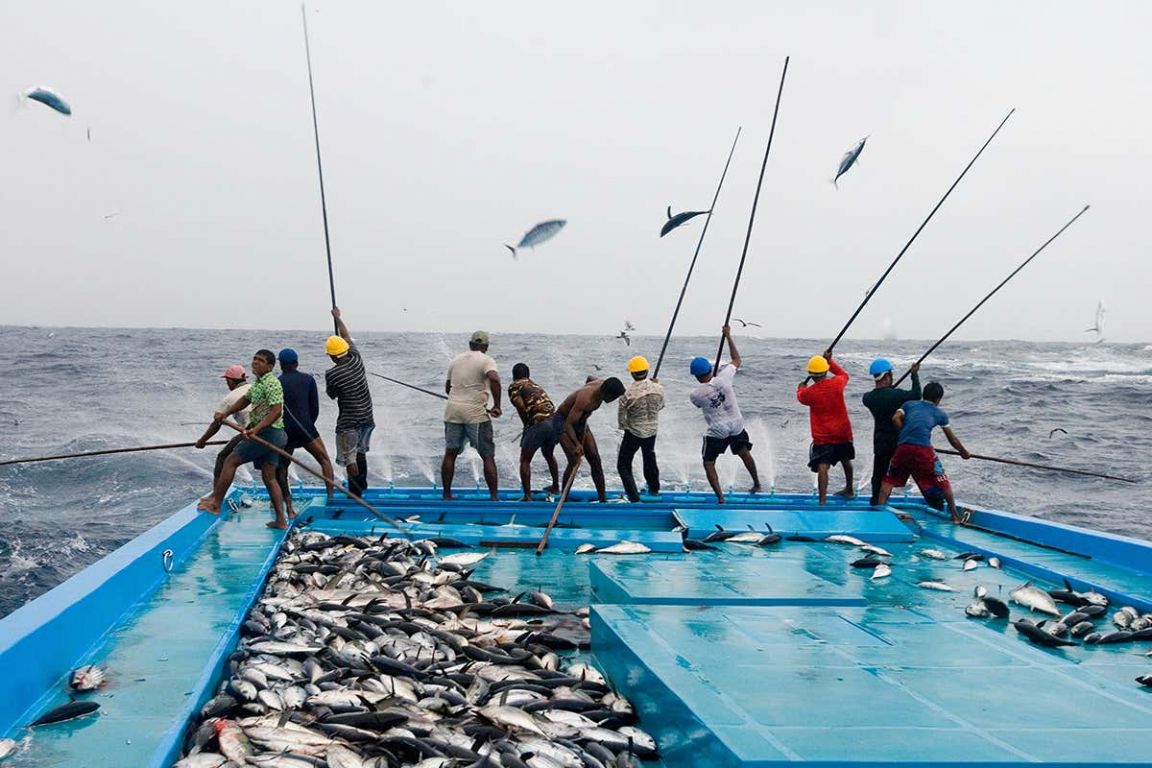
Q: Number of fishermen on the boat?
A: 12